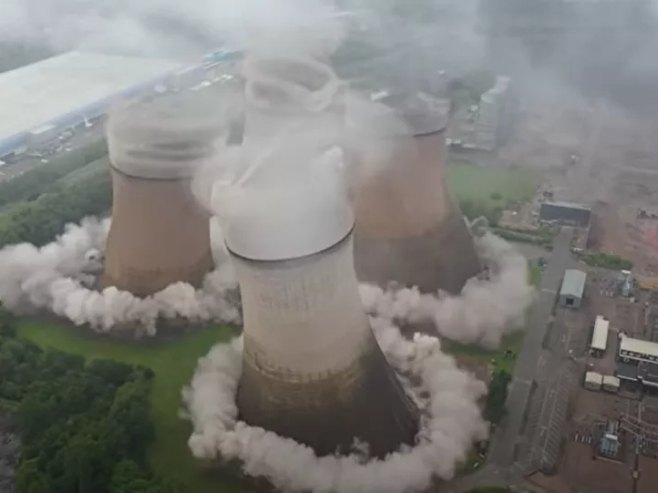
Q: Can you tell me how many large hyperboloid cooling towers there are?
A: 4